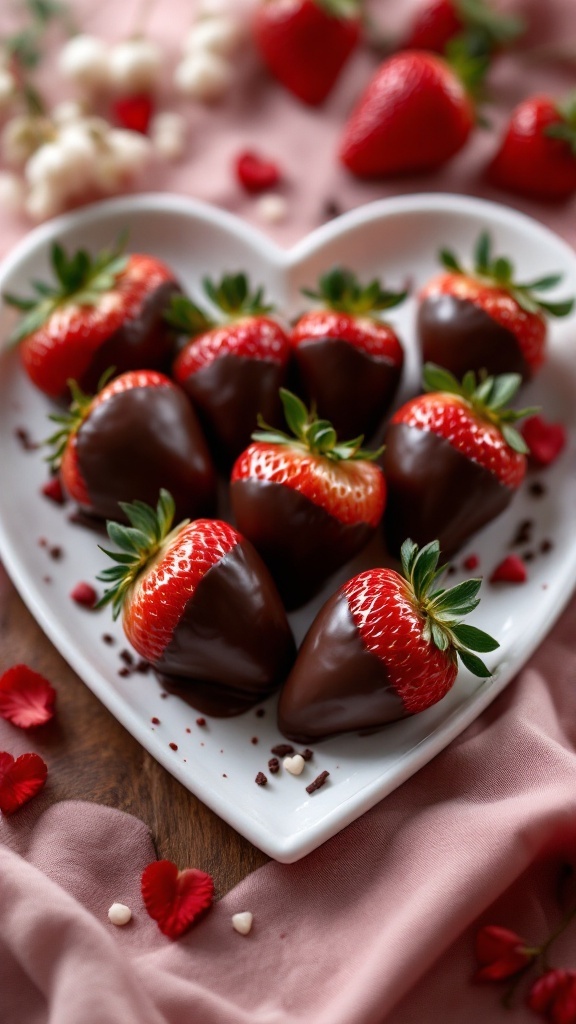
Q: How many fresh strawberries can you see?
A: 4